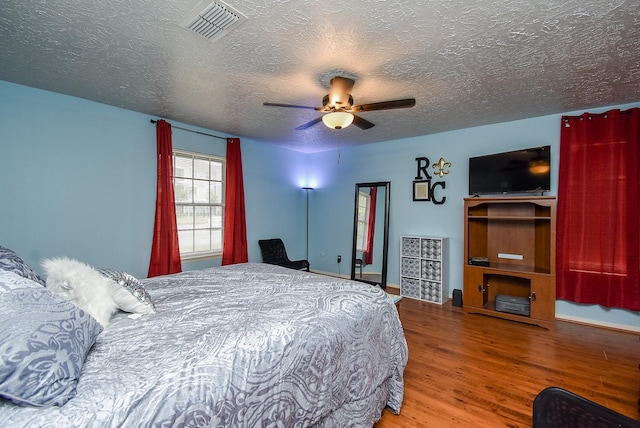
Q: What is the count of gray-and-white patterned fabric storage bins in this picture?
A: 6